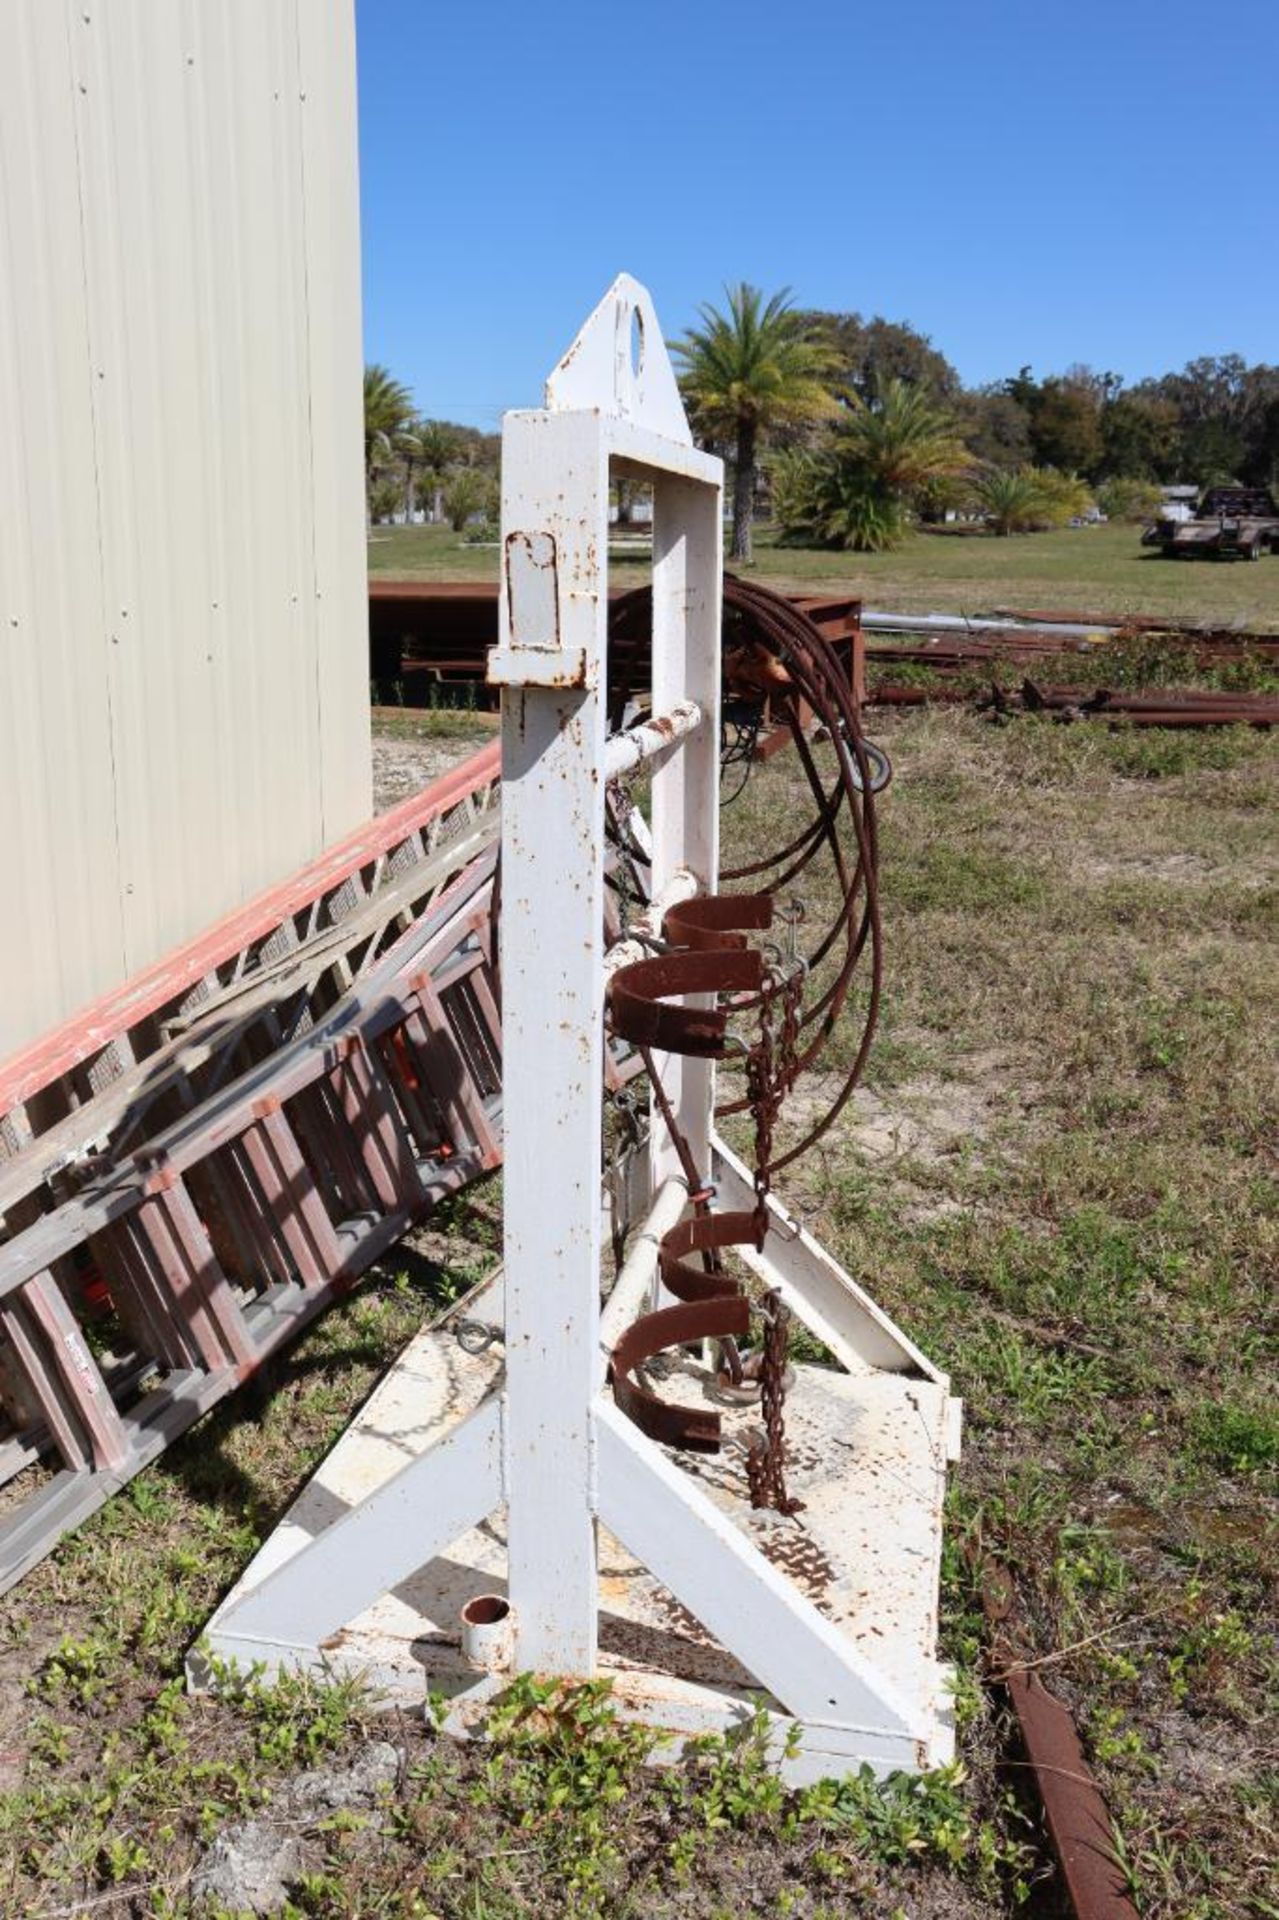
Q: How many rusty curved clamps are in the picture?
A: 4